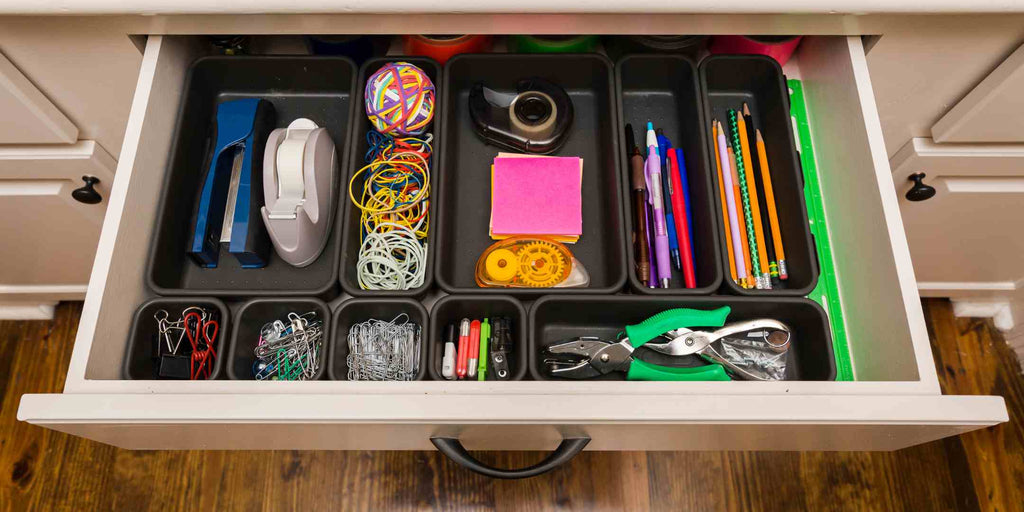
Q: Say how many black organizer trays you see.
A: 10